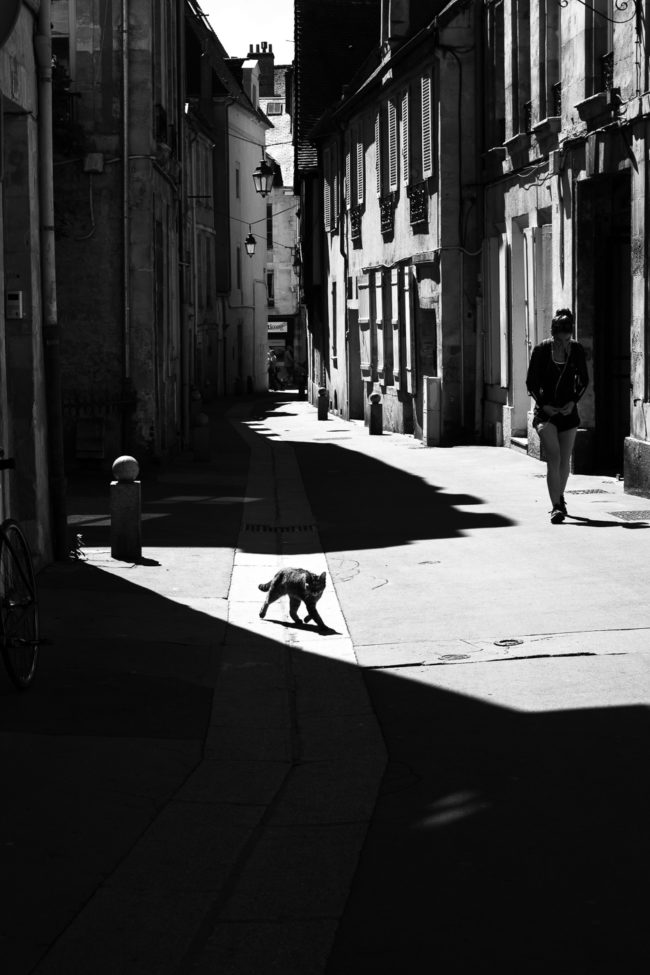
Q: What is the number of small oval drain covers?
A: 2